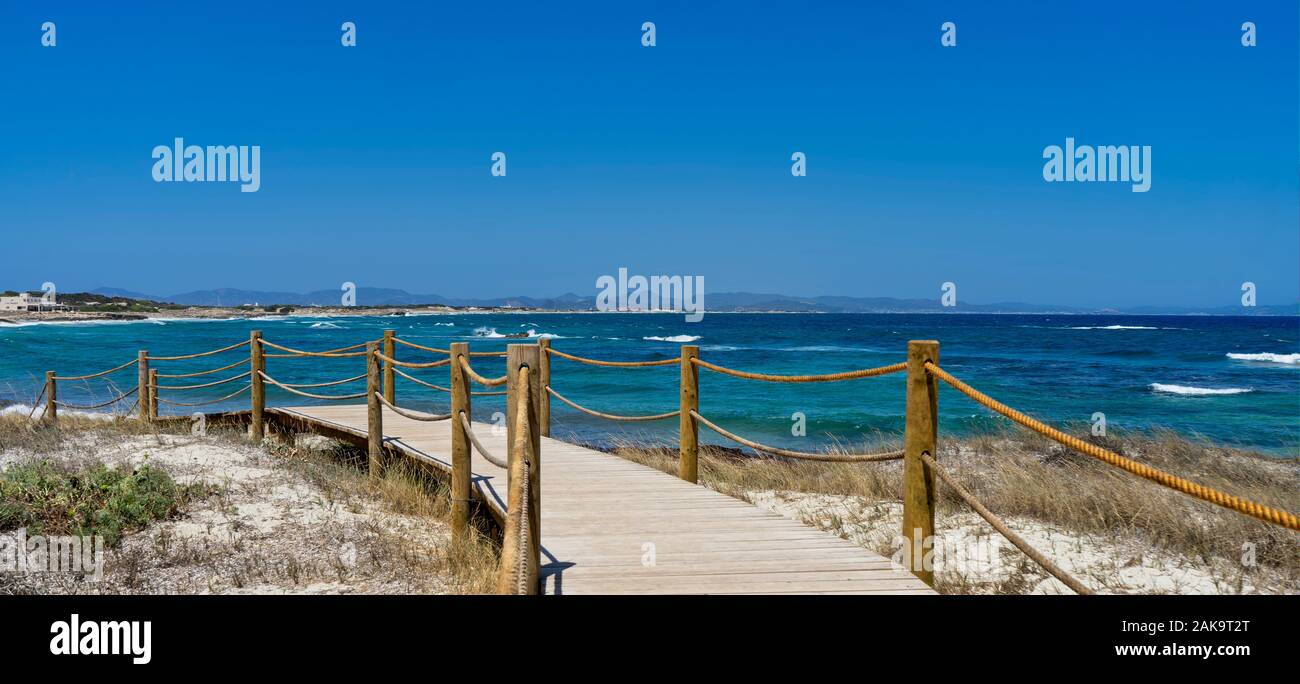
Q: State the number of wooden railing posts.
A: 11